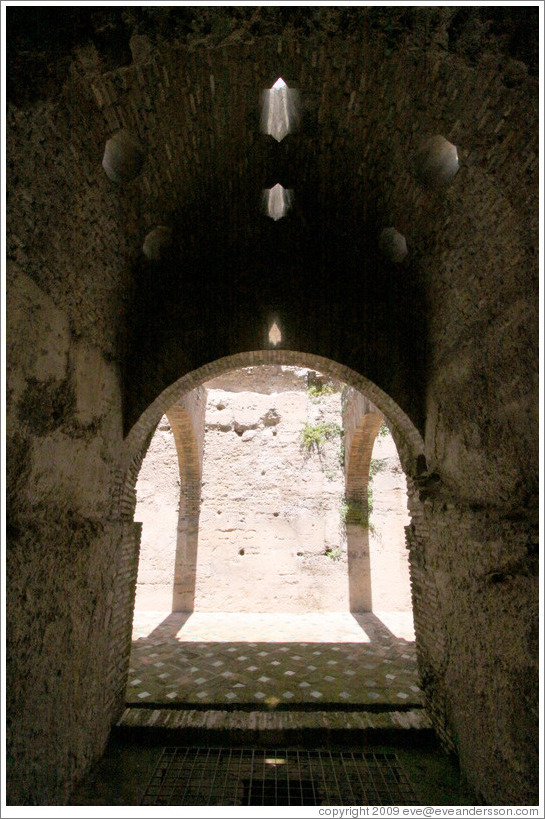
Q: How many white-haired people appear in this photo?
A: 0